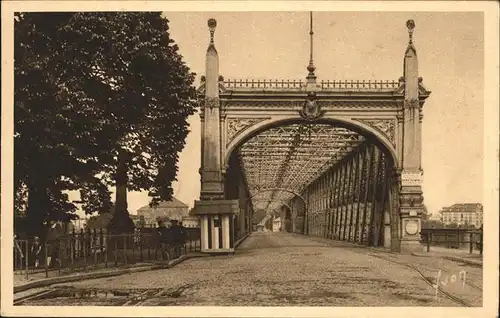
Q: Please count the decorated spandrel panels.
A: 2